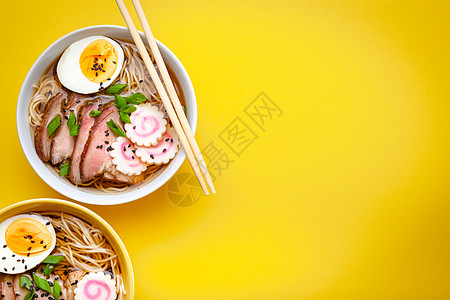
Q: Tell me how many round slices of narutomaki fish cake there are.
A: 4